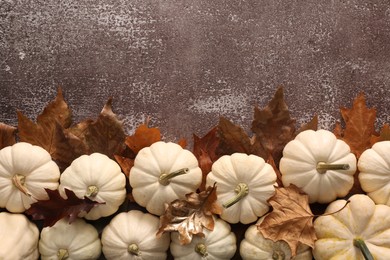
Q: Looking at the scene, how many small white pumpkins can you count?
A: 12